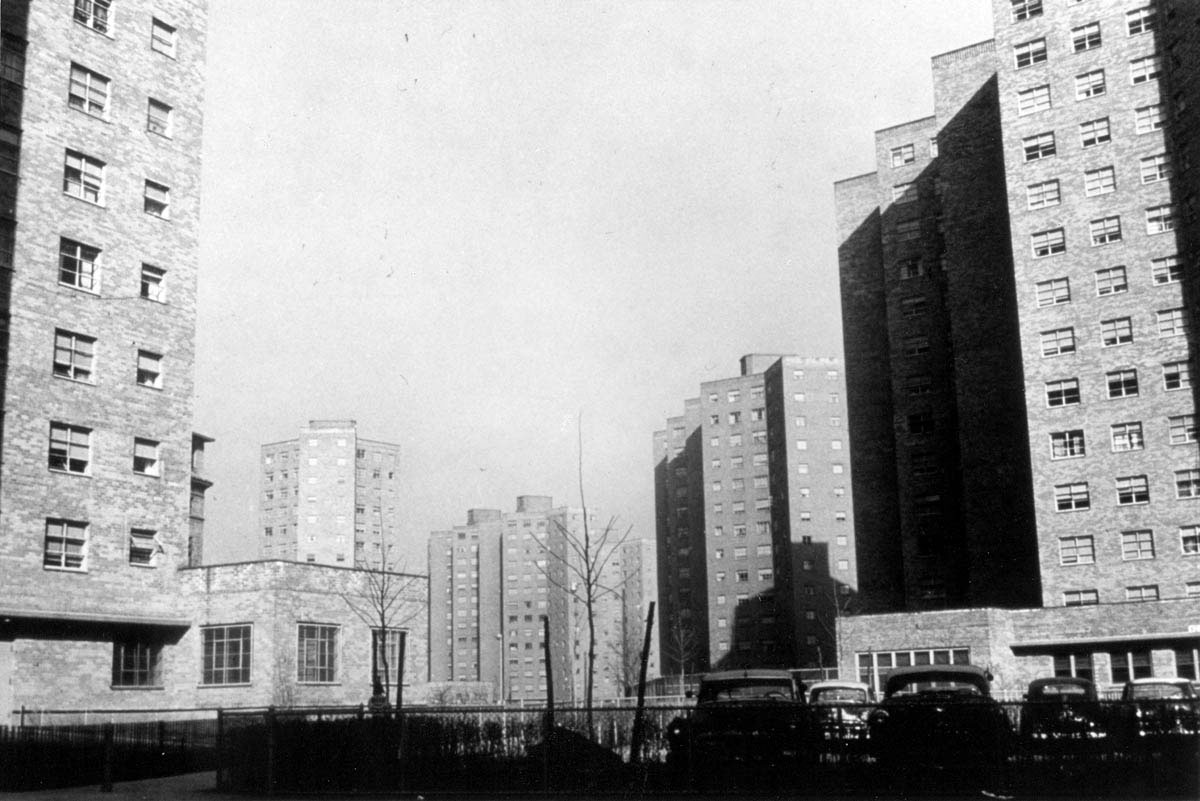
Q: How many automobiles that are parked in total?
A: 5